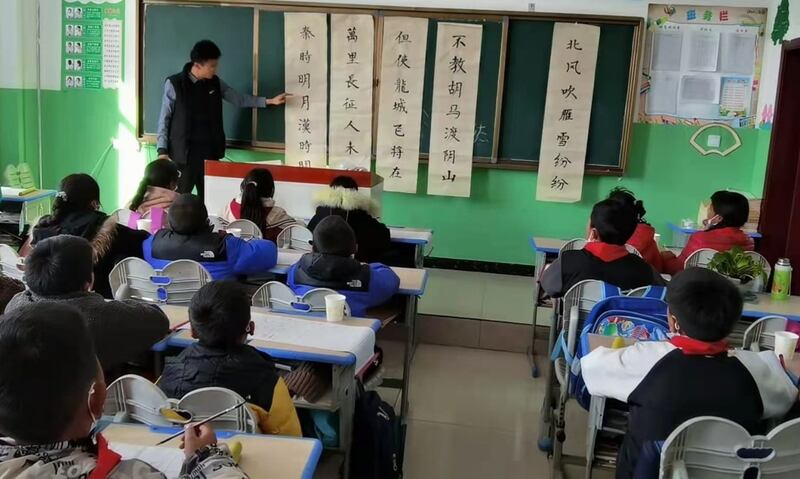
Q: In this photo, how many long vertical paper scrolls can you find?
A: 5